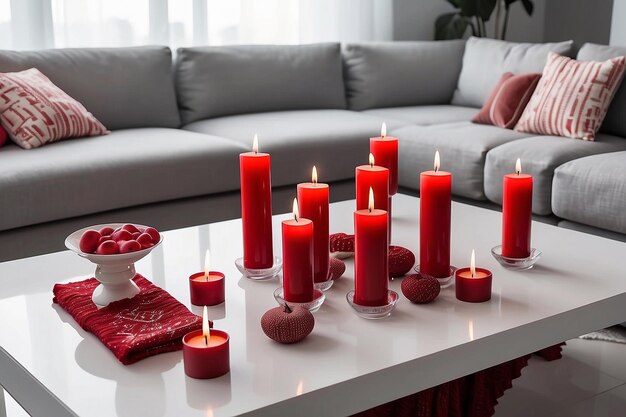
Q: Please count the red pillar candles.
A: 8